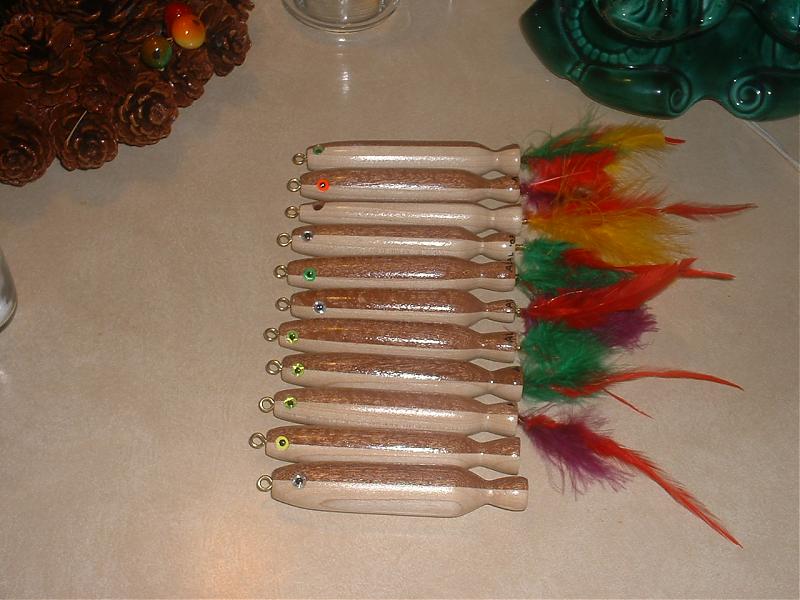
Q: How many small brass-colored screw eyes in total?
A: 11